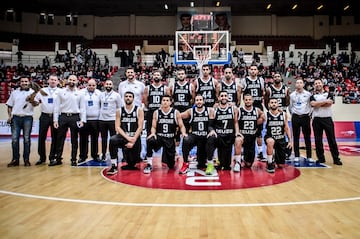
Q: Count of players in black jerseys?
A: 12